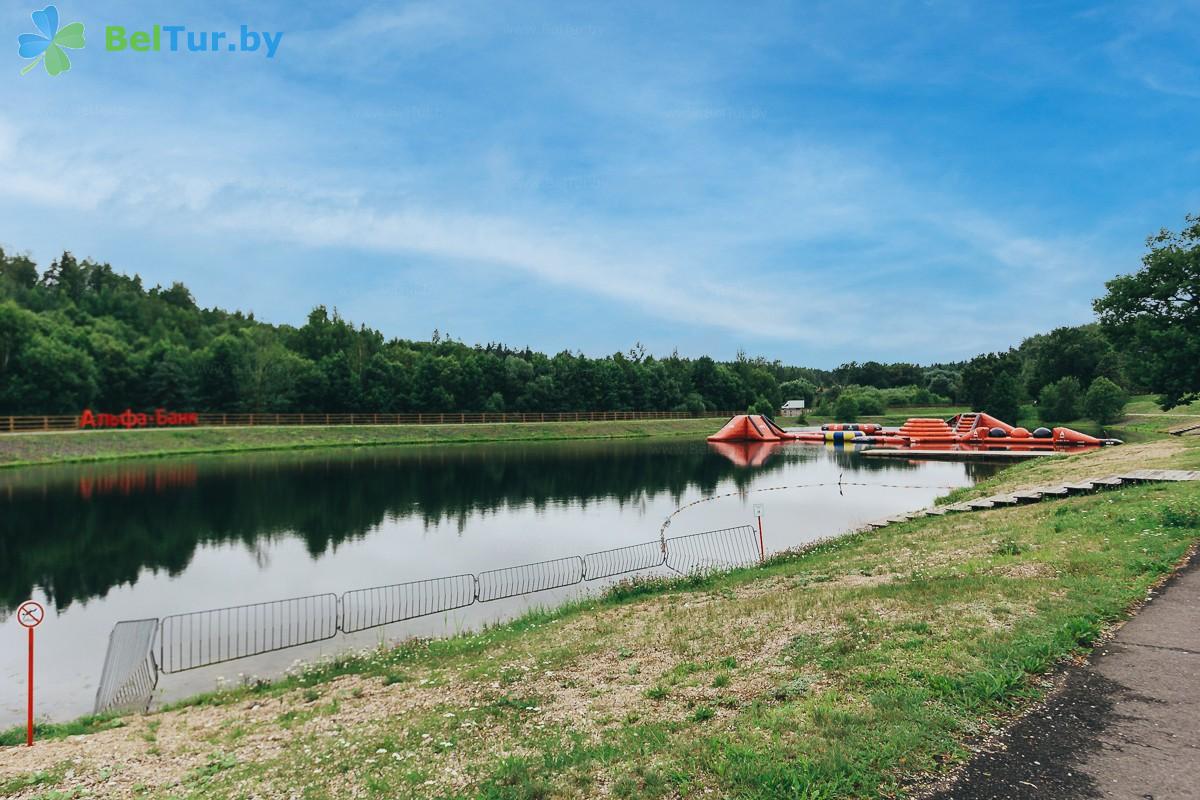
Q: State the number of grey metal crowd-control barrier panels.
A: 6